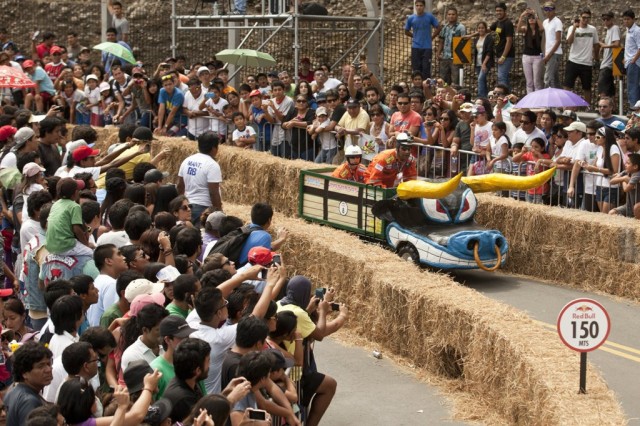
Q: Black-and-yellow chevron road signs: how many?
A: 2